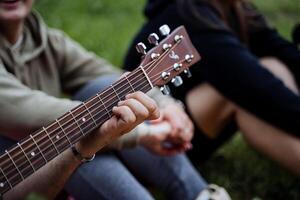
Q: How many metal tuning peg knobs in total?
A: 6